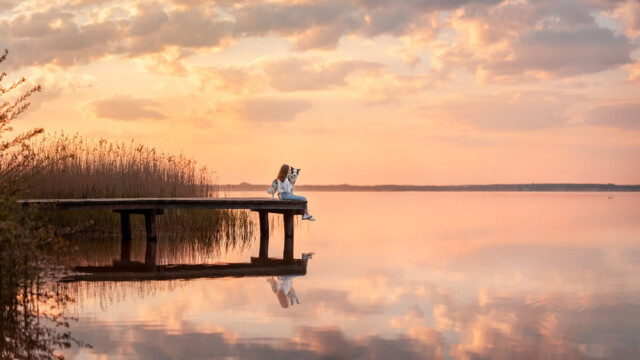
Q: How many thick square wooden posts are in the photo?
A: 4